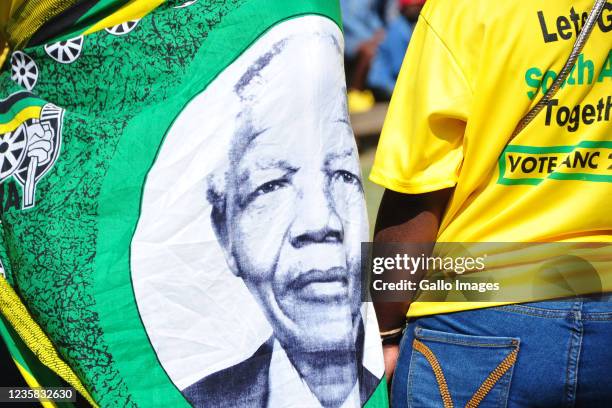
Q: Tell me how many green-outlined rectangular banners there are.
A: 1